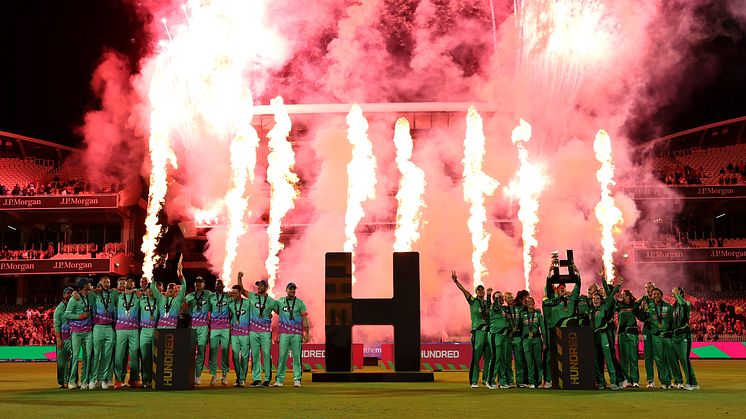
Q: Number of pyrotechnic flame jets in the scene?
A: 8